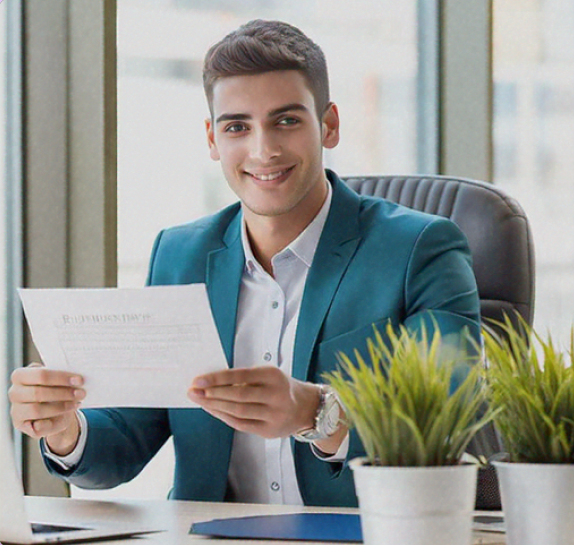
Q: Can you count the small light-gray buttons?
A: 3